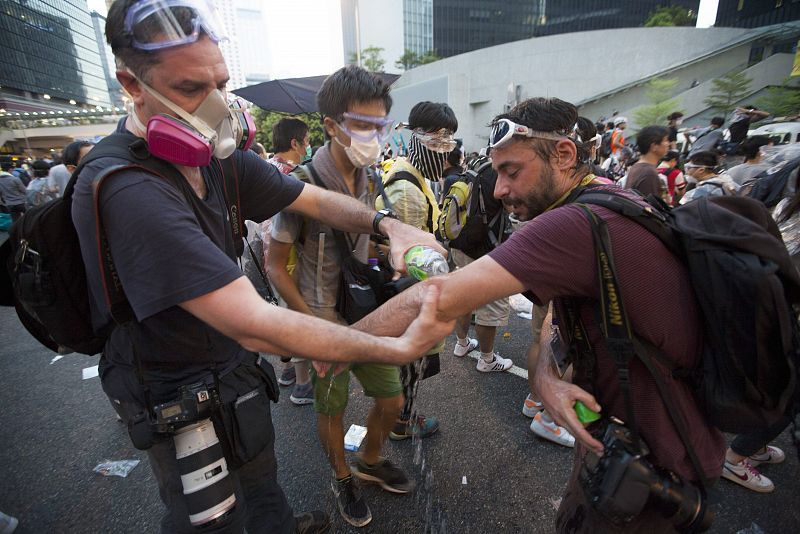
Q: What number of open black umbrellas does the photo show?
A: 1